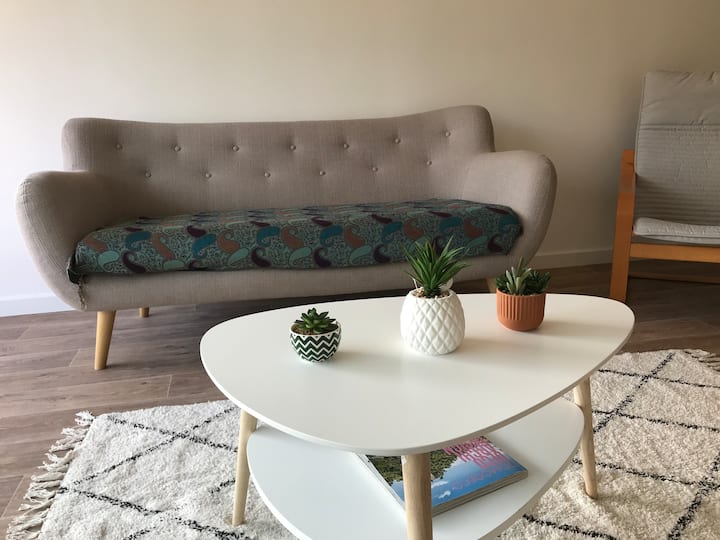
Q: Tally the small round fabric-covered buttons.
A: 13